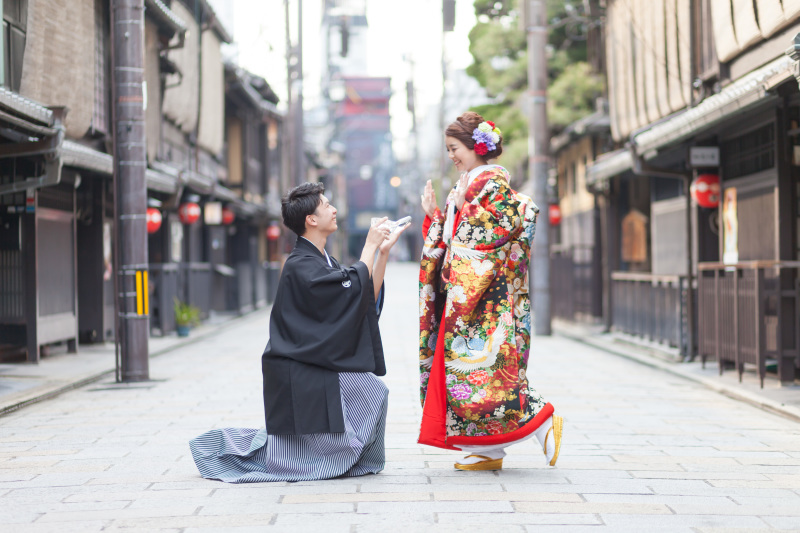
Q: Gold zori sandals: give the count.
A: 2